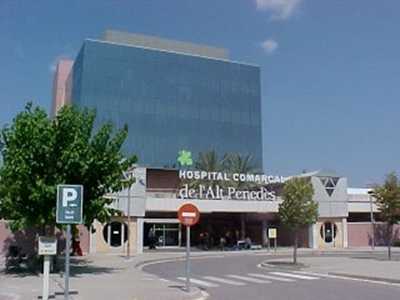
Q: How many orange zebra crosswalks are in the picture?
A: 0